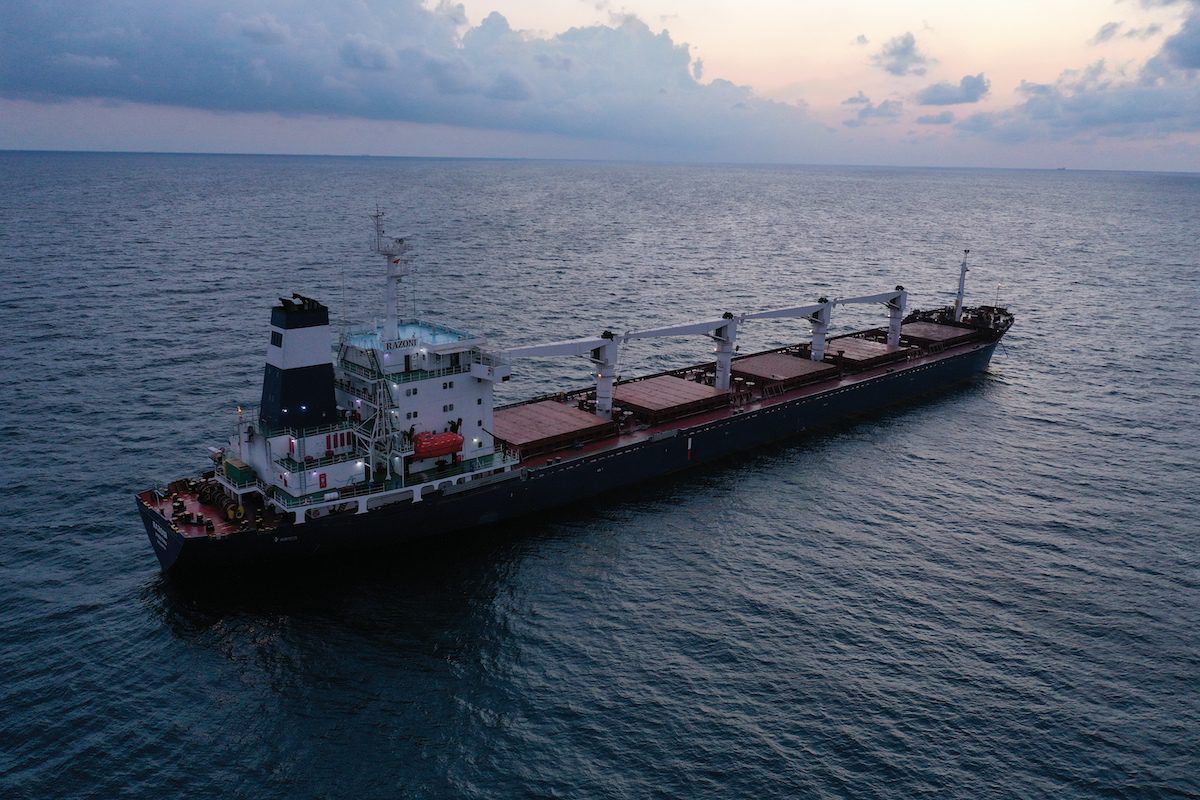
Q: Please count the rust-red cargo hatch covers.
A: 5